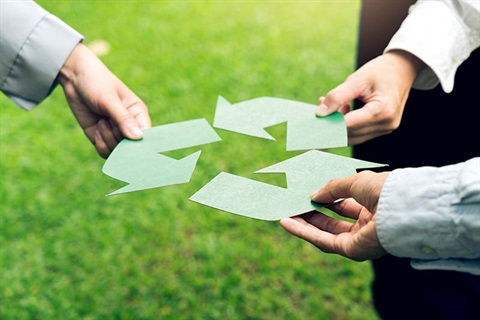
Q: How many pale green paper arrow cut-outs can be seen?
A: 3